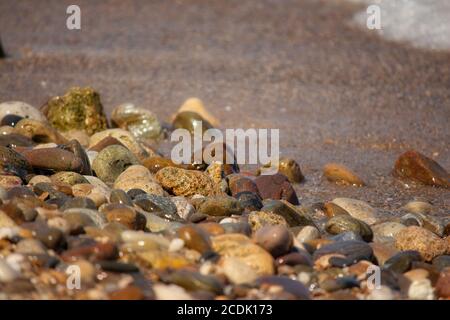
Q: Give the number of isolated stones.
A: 2